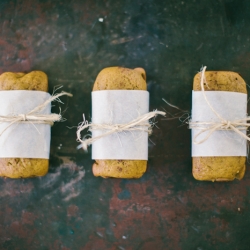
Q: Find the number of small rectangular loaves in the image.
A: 3